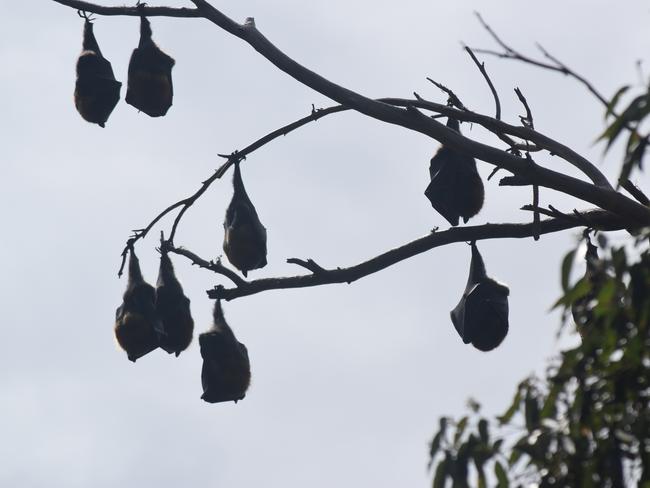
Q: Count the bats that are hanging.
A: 9